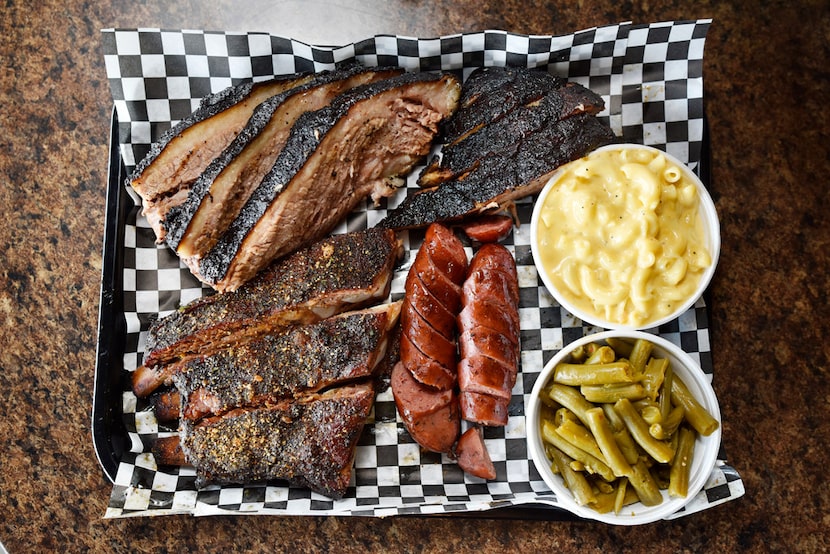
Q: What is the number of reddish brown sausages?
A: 2